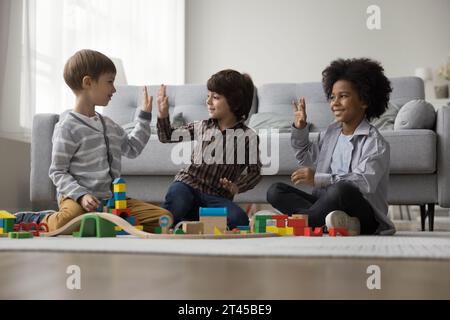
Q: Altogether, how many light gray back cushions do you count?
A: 2